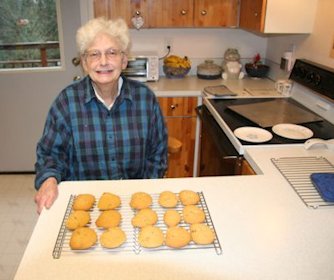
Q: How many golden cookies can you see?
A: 15